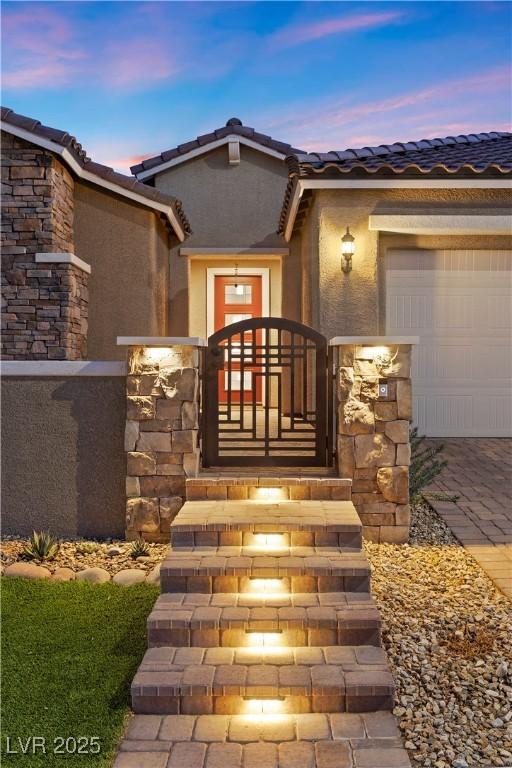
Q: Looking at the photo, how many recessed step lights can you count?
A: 5